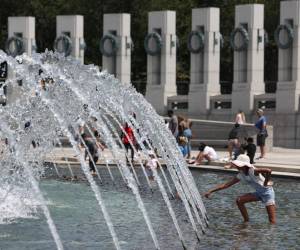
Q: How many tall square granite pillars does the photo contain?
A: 7